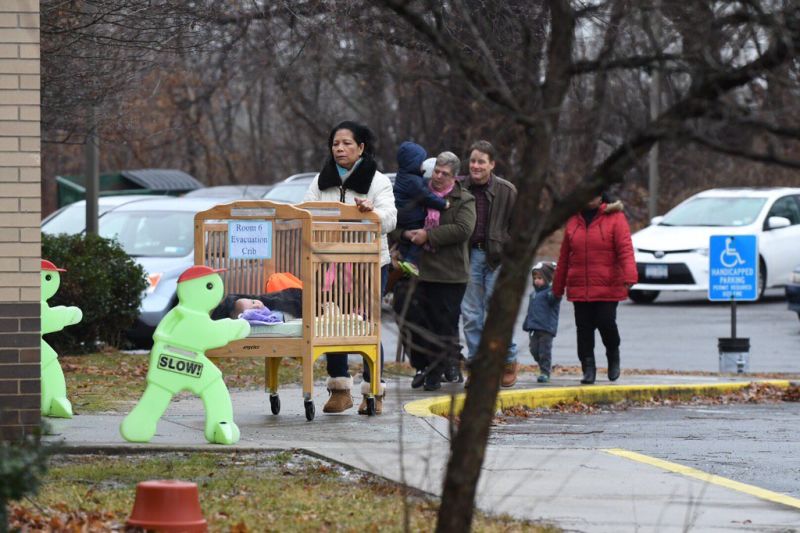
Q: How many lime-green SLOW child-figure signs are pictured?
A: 2